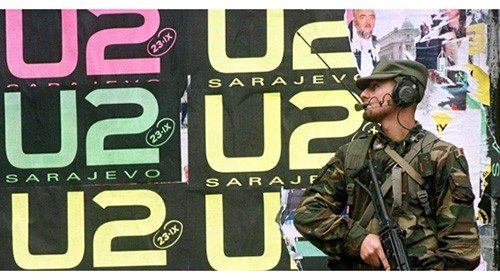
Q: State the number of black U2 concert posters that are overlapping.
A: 6